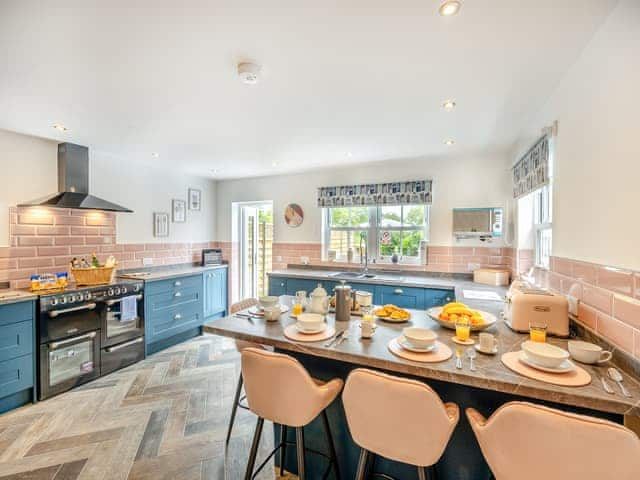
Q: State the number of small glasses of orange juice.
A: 4